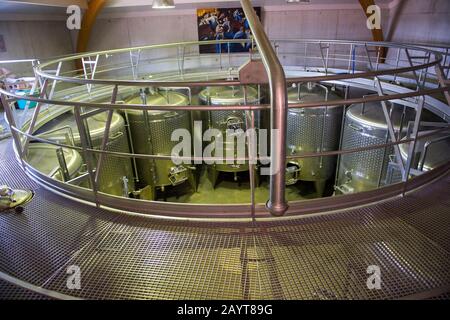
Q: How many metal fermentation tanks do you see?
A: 7